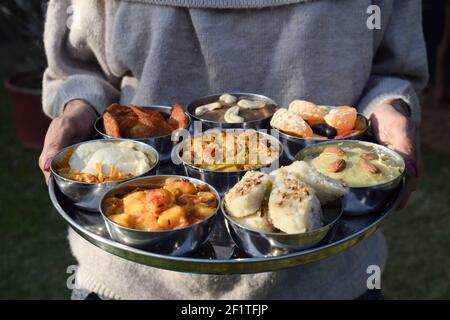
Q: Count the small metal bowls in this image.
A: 8